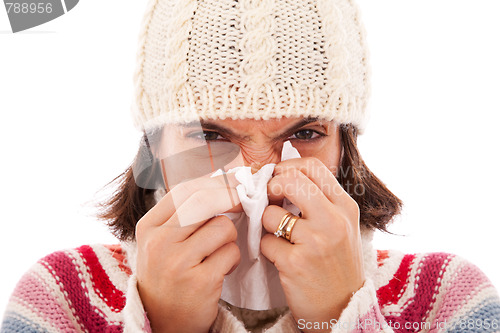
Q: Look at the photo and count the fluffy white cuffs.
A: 2